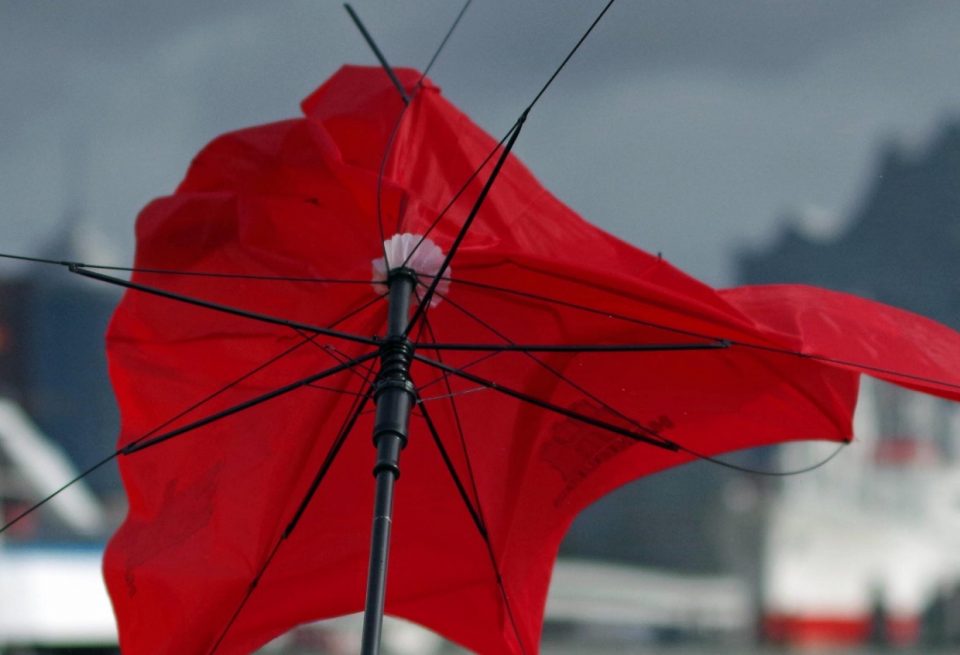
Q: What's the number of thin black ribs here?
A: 8